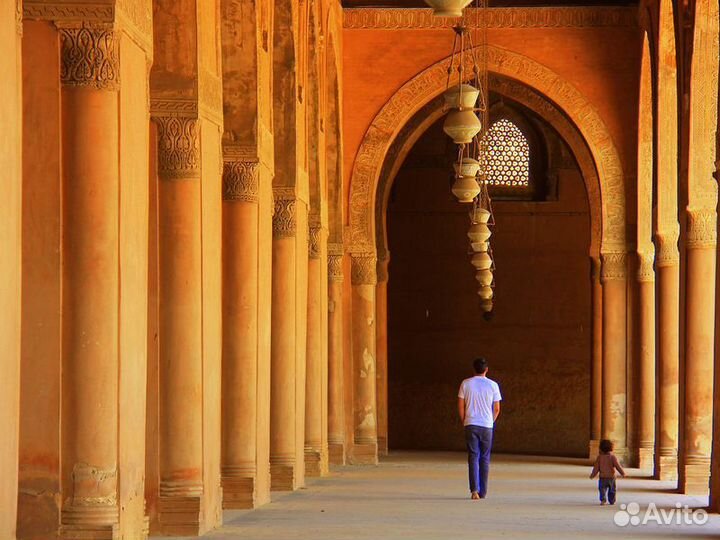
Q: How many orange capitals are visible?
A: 11